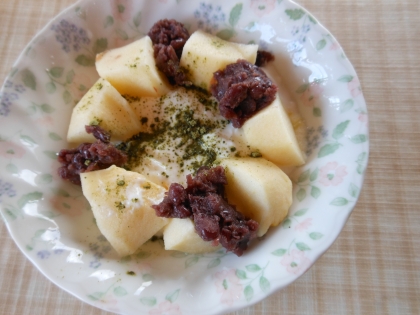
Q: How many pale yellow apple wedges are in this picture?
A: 7